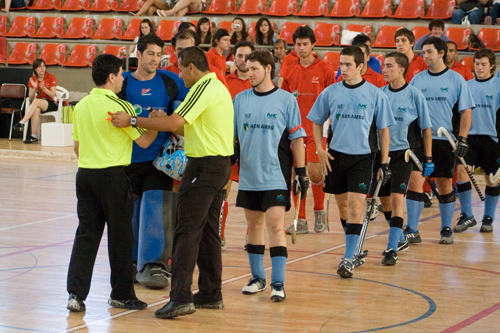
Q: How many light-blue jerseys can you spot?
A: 5